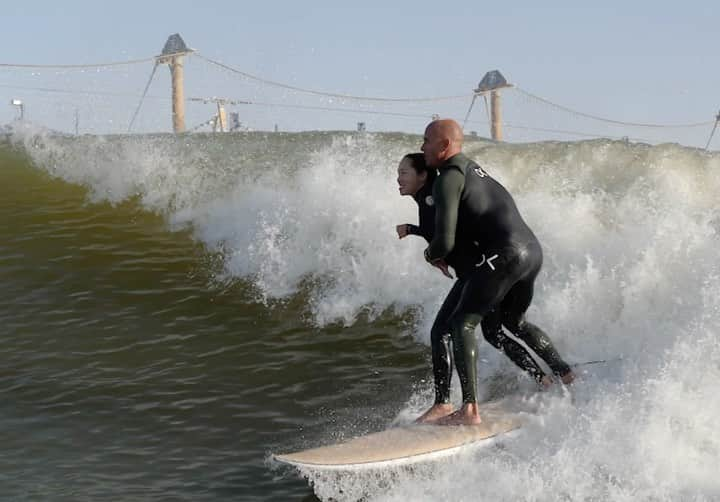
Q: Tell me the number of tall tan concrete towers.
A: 2